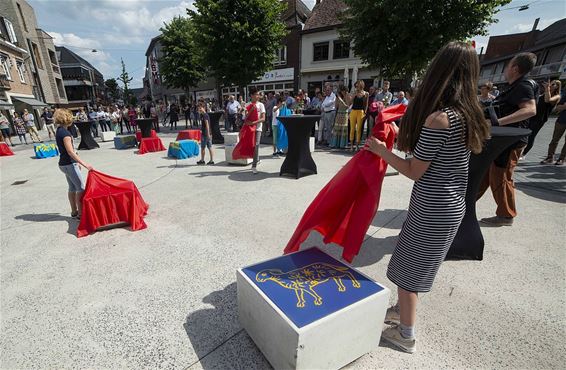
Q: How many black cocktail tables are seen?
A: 5